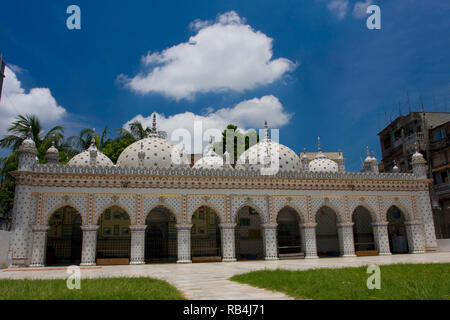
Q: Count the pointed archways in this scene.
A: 9